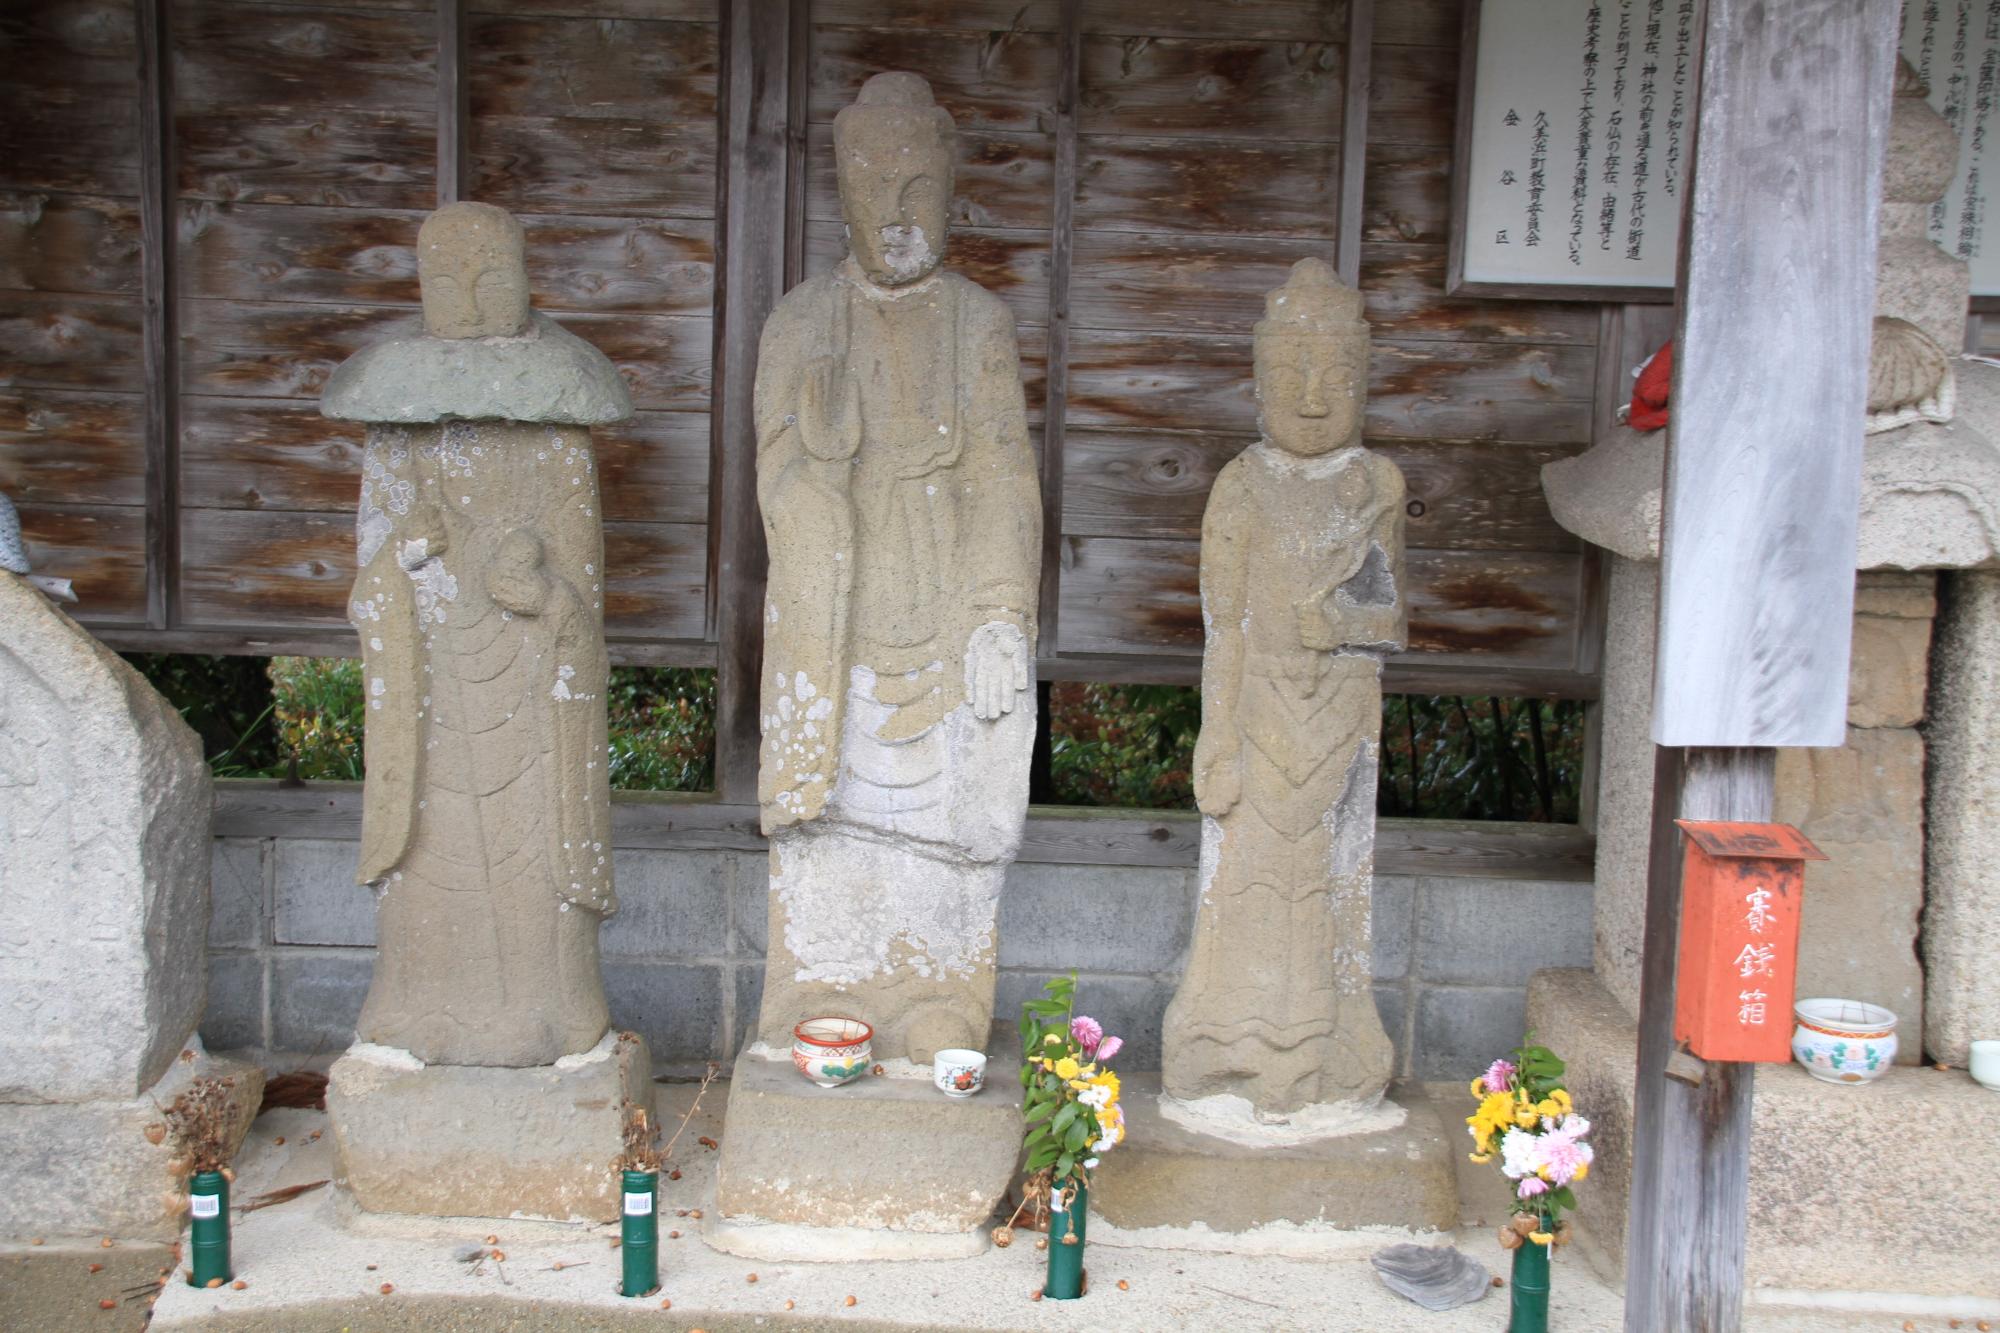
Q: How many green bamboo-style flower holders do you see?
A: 4